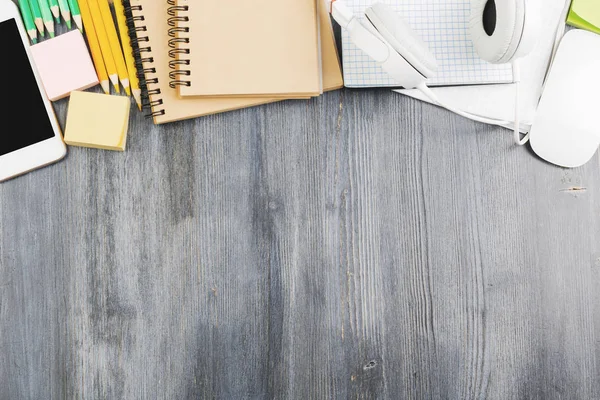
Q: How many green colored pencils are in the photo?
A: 6